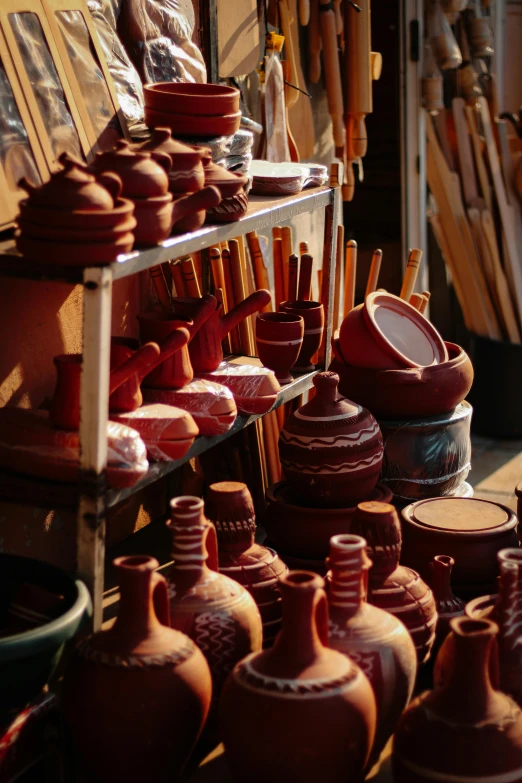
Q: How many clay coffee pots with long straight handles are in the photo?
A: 4